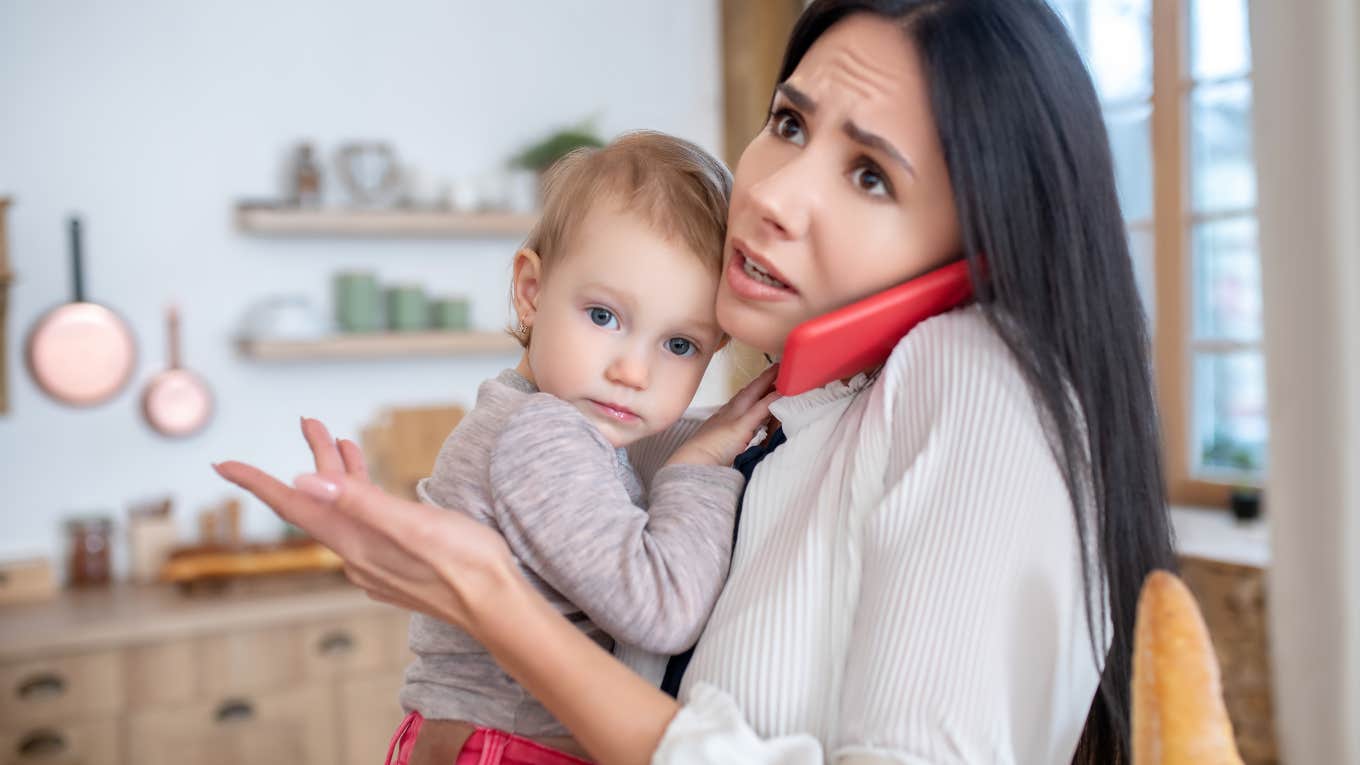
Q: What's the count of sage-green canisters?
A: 3